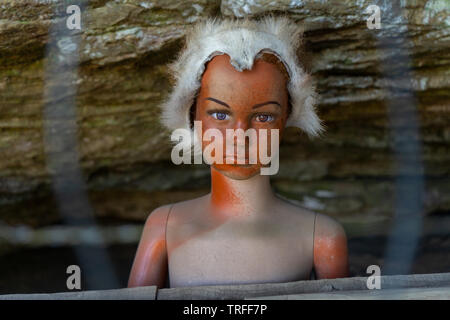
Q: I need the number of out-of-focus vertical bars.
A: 2